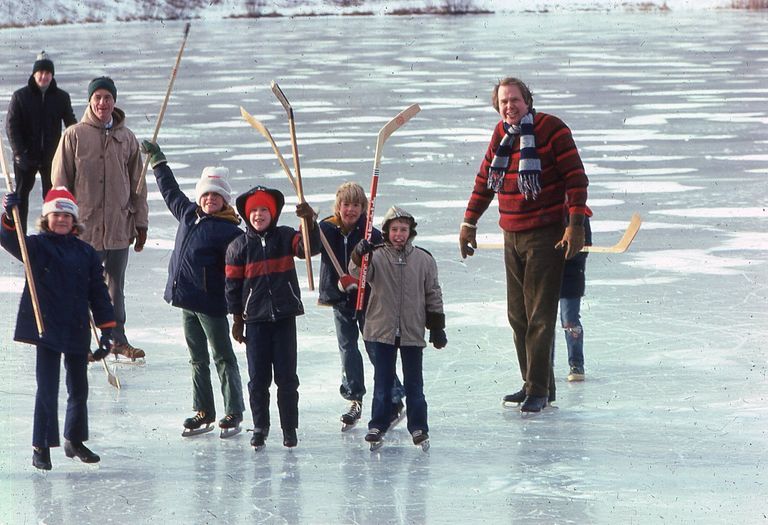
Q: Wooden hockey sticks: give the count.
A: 7